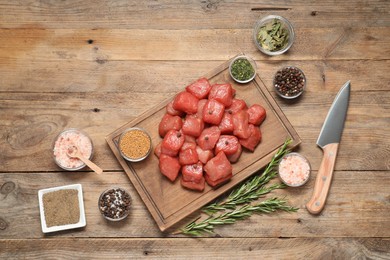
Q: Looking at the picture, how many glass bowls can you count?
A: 7